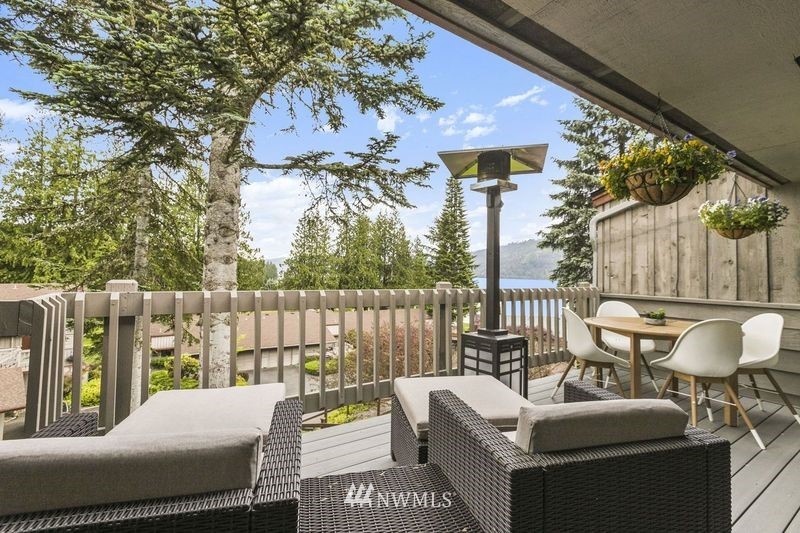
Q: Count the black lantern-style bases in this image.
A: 1